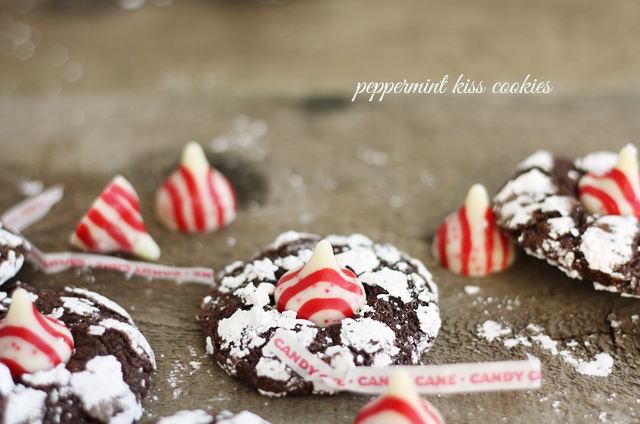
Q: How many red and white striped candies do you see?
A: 7